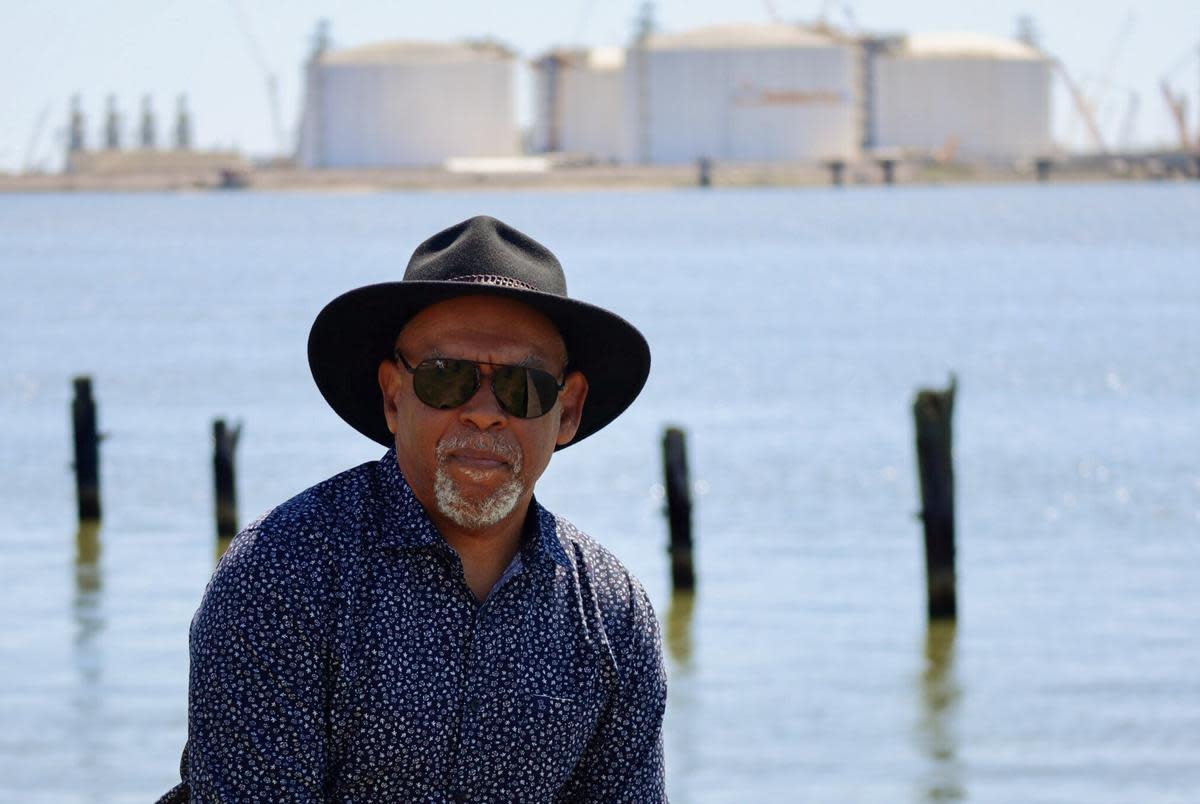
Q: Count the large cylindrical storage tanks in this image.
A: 4